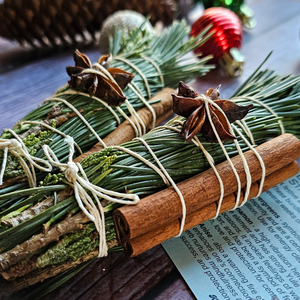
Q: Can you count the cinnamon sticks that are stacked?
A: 2